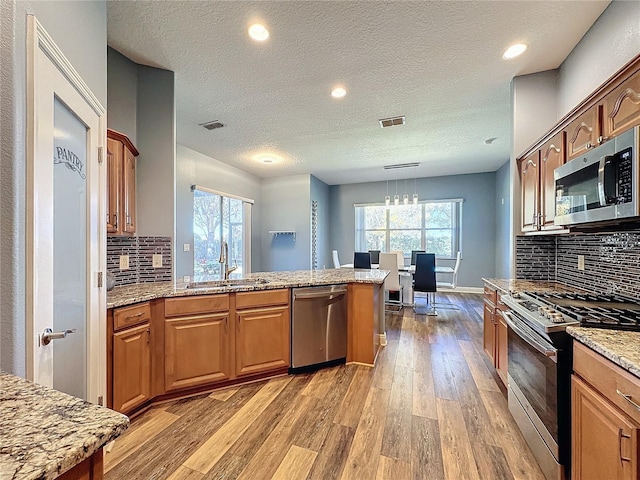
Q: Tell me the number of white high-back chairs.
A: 4